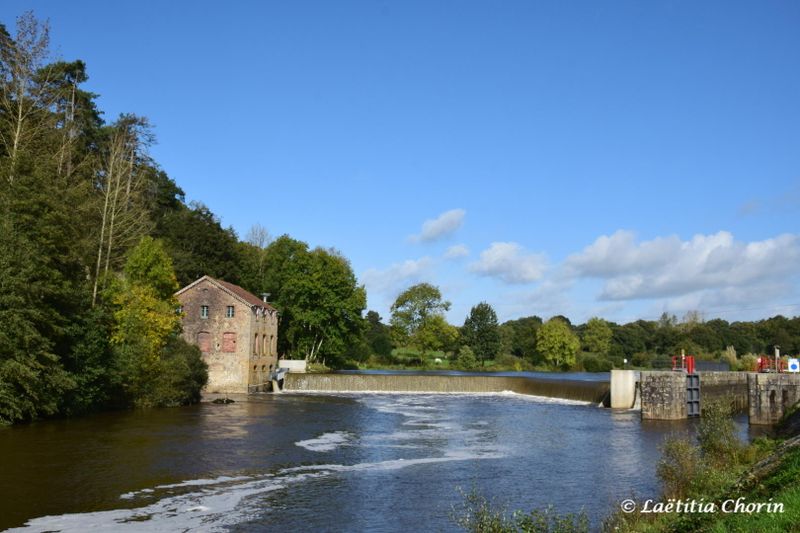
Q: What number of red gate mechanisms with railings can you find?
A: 2